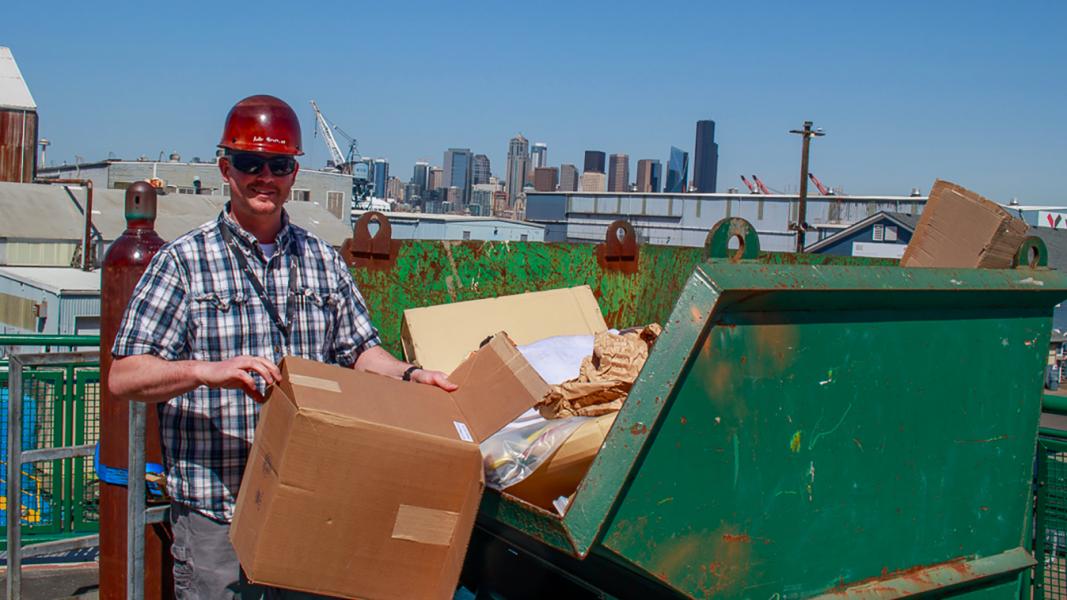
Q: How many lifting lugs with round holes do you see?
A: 4